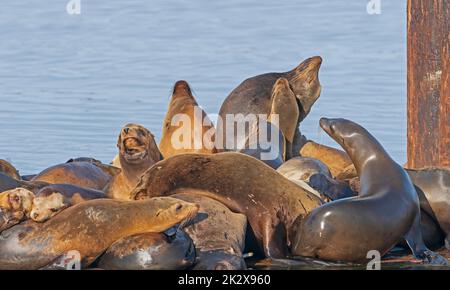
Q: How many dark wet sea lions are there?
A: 1